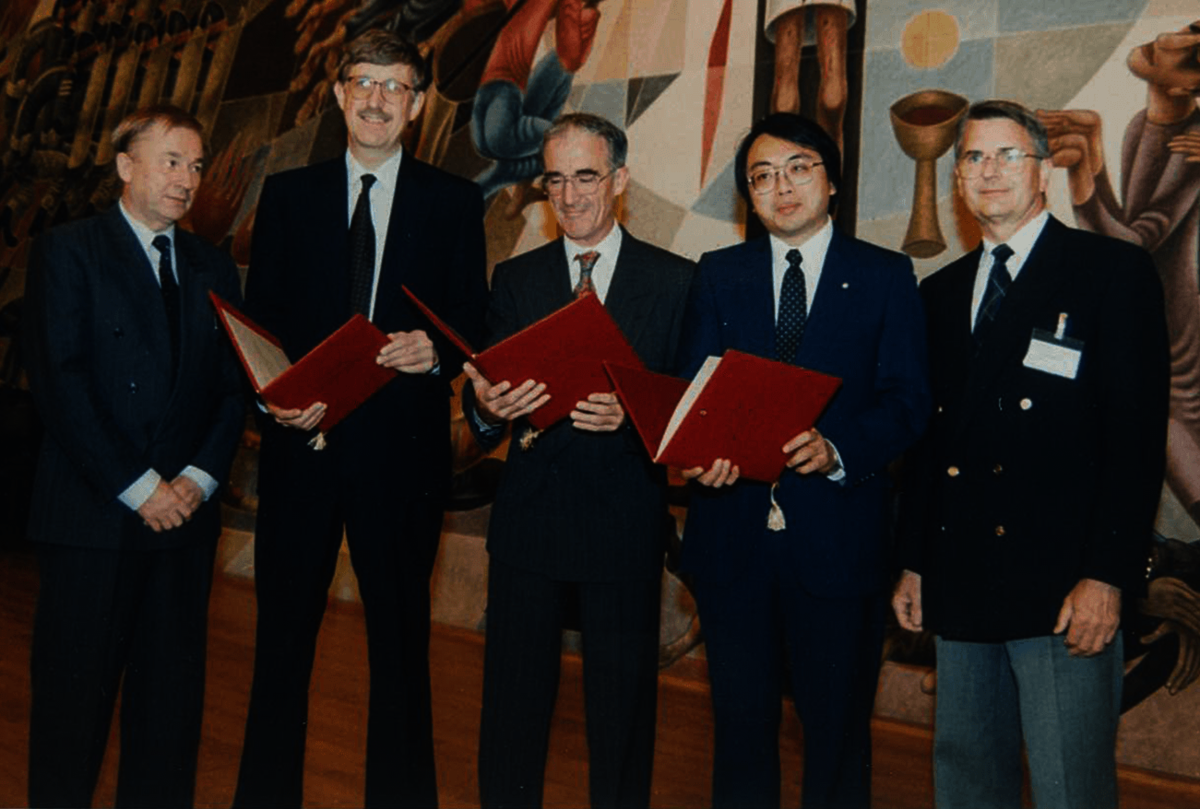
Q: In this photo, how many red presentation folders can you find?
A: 3